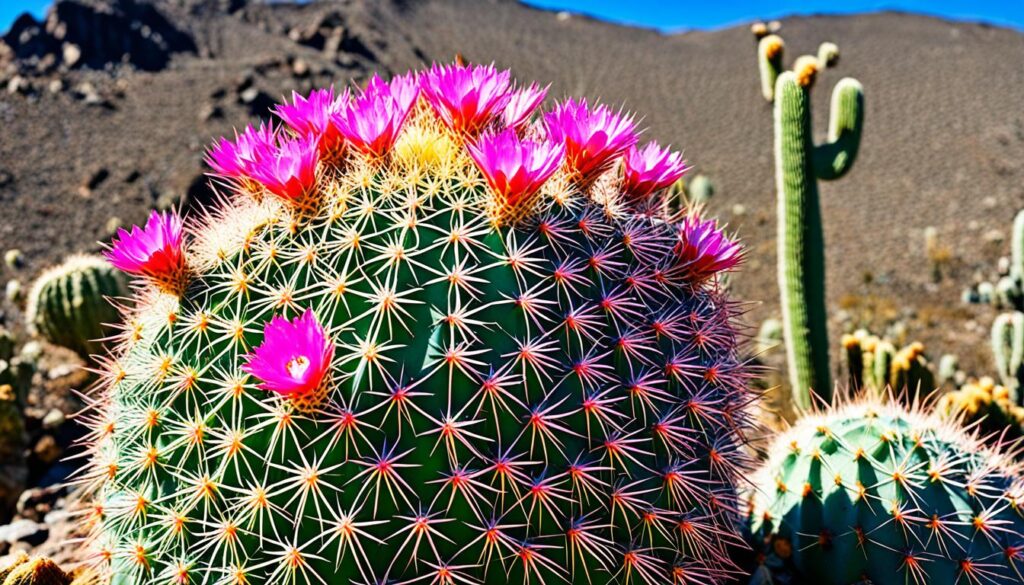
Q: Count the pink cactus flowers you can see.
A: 13